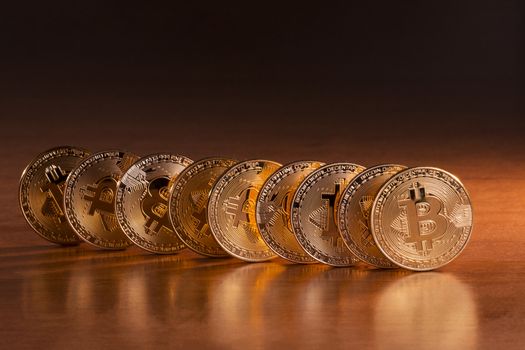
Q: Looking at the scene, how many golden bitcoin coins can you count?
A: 9